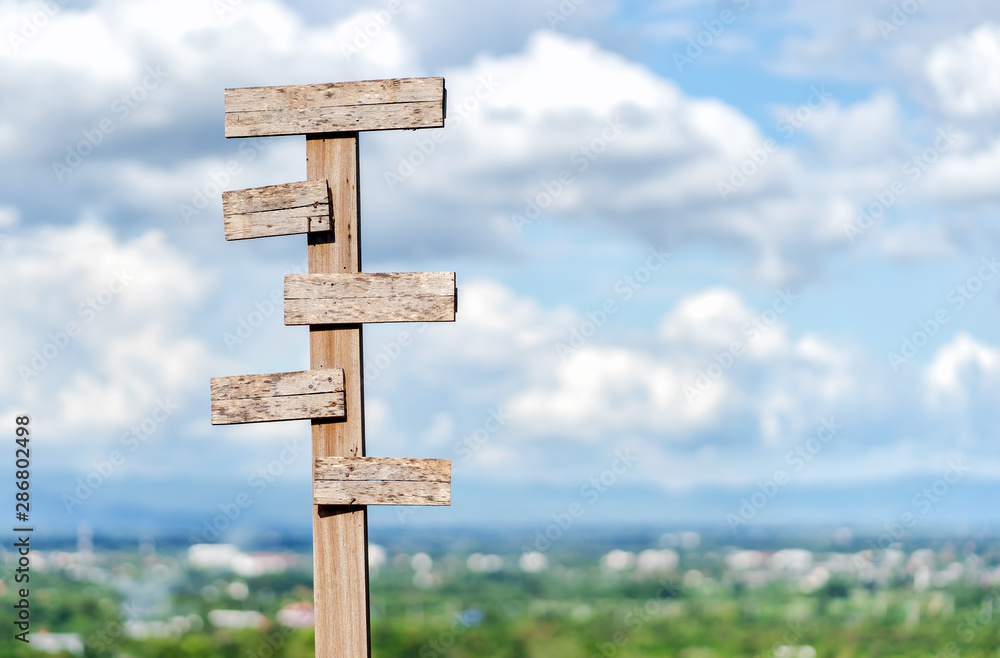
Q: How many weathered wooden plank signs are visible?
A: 5